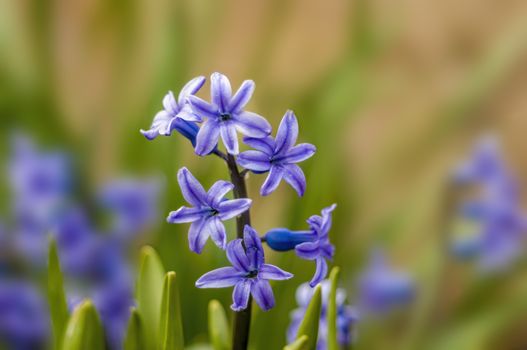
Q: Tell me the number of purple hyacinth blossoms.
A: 6